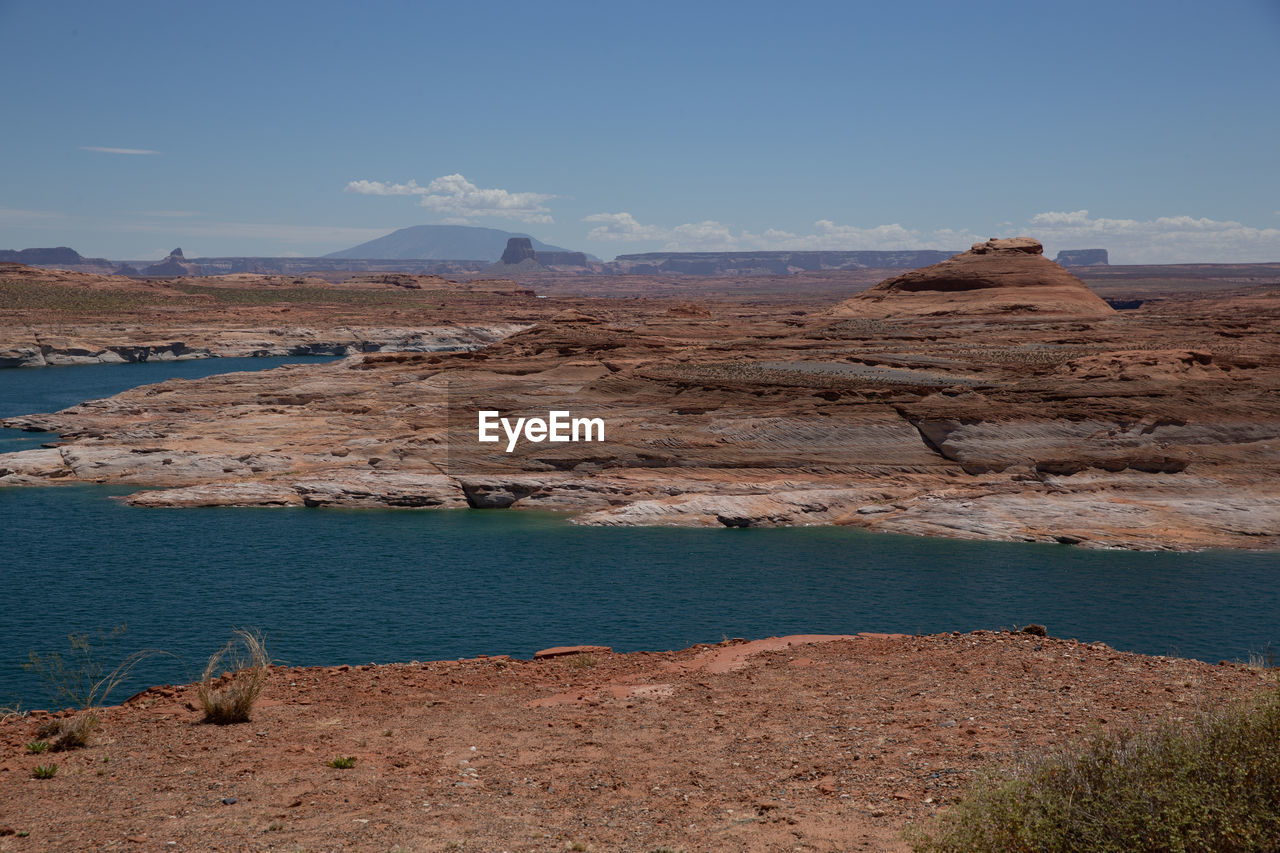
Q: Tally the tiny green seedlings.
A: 3